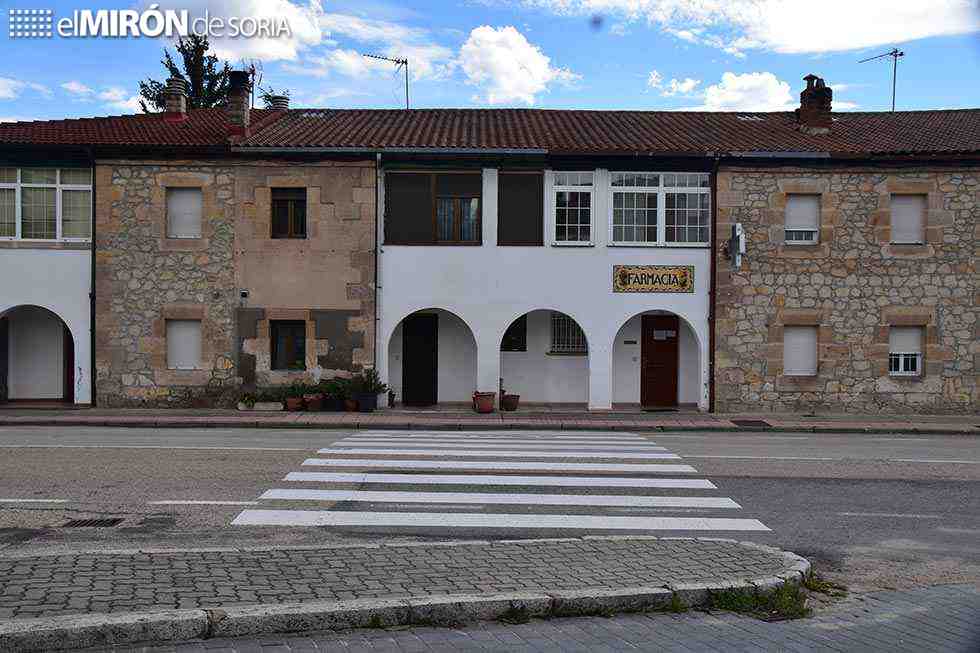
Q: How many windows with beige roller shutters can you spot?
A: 6